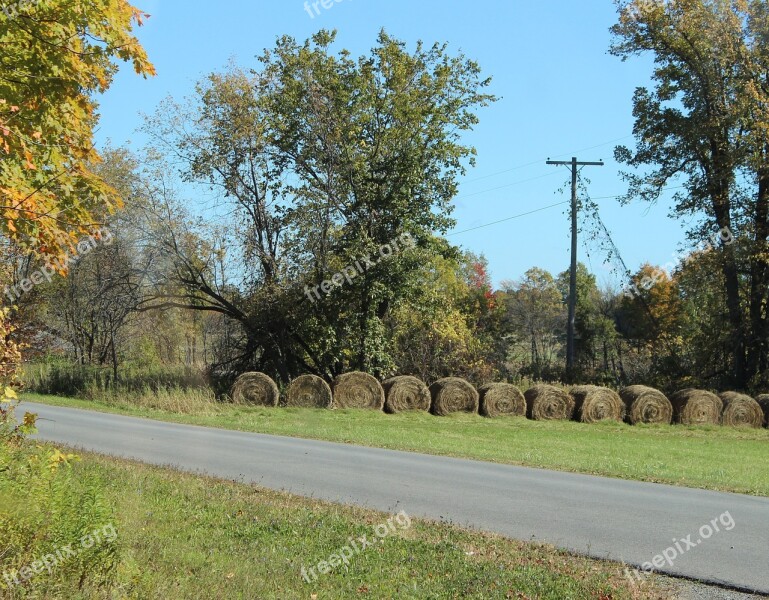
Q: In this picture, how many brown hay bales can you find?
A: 12